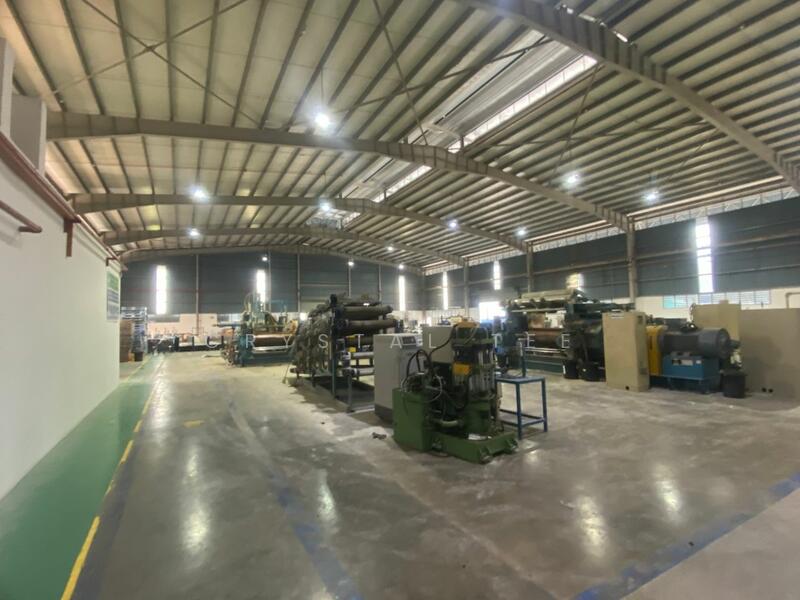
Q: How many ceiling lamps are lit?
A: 12